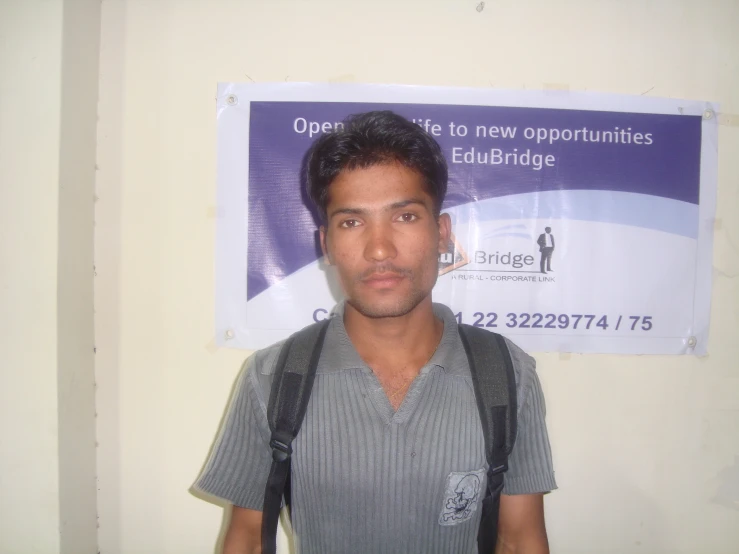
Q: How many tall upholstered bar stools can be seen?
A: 0